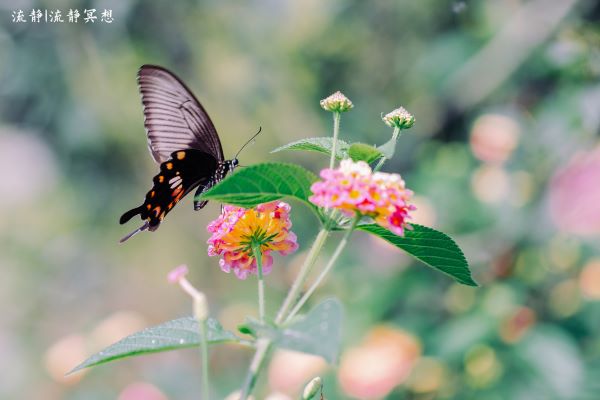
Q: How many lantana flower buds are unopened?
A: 2